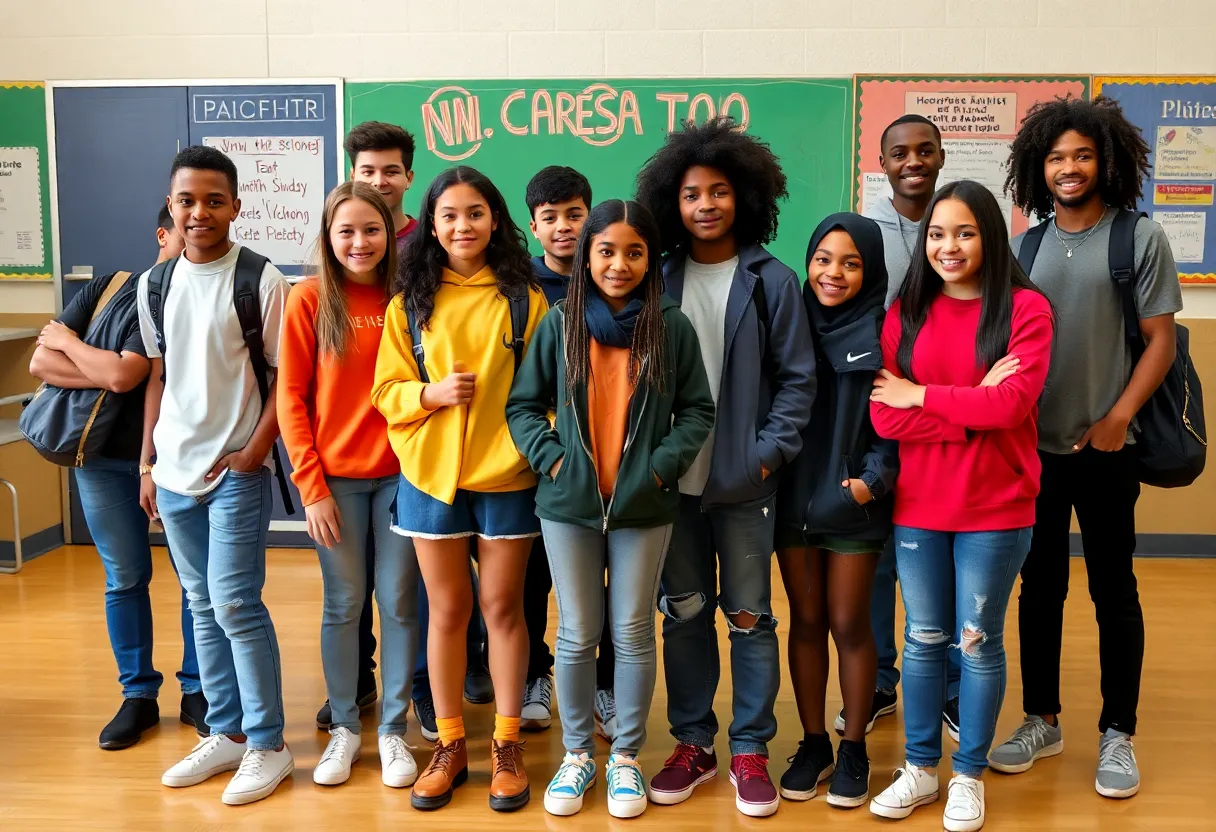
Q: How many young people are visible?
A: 12